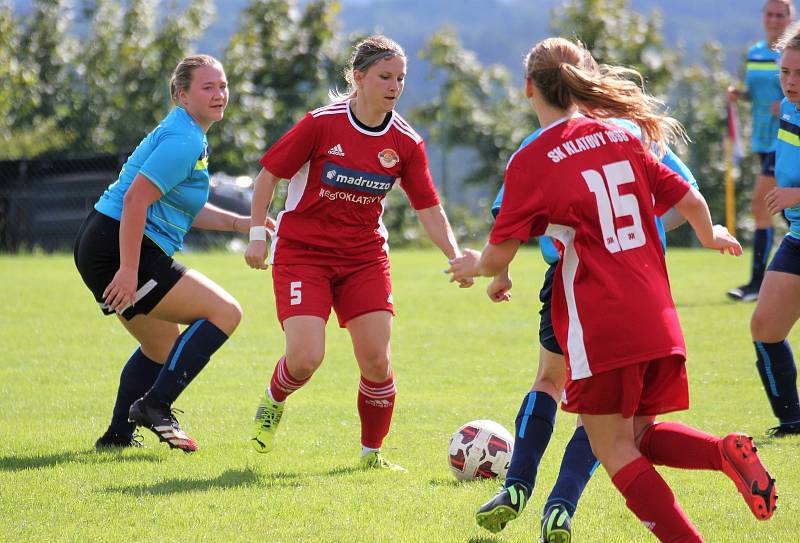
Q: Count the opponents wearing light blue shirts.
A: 4